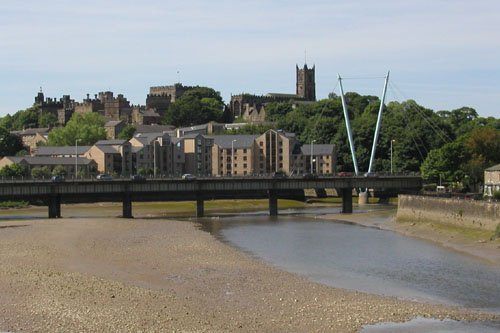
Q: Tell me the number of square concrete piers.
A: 5